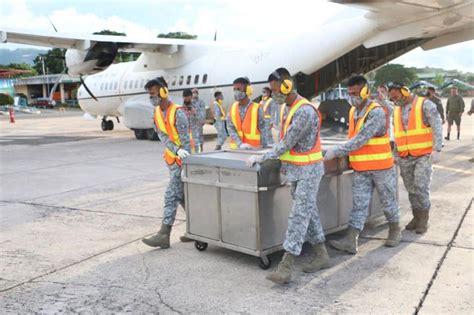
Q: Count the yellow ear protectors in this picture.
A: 5